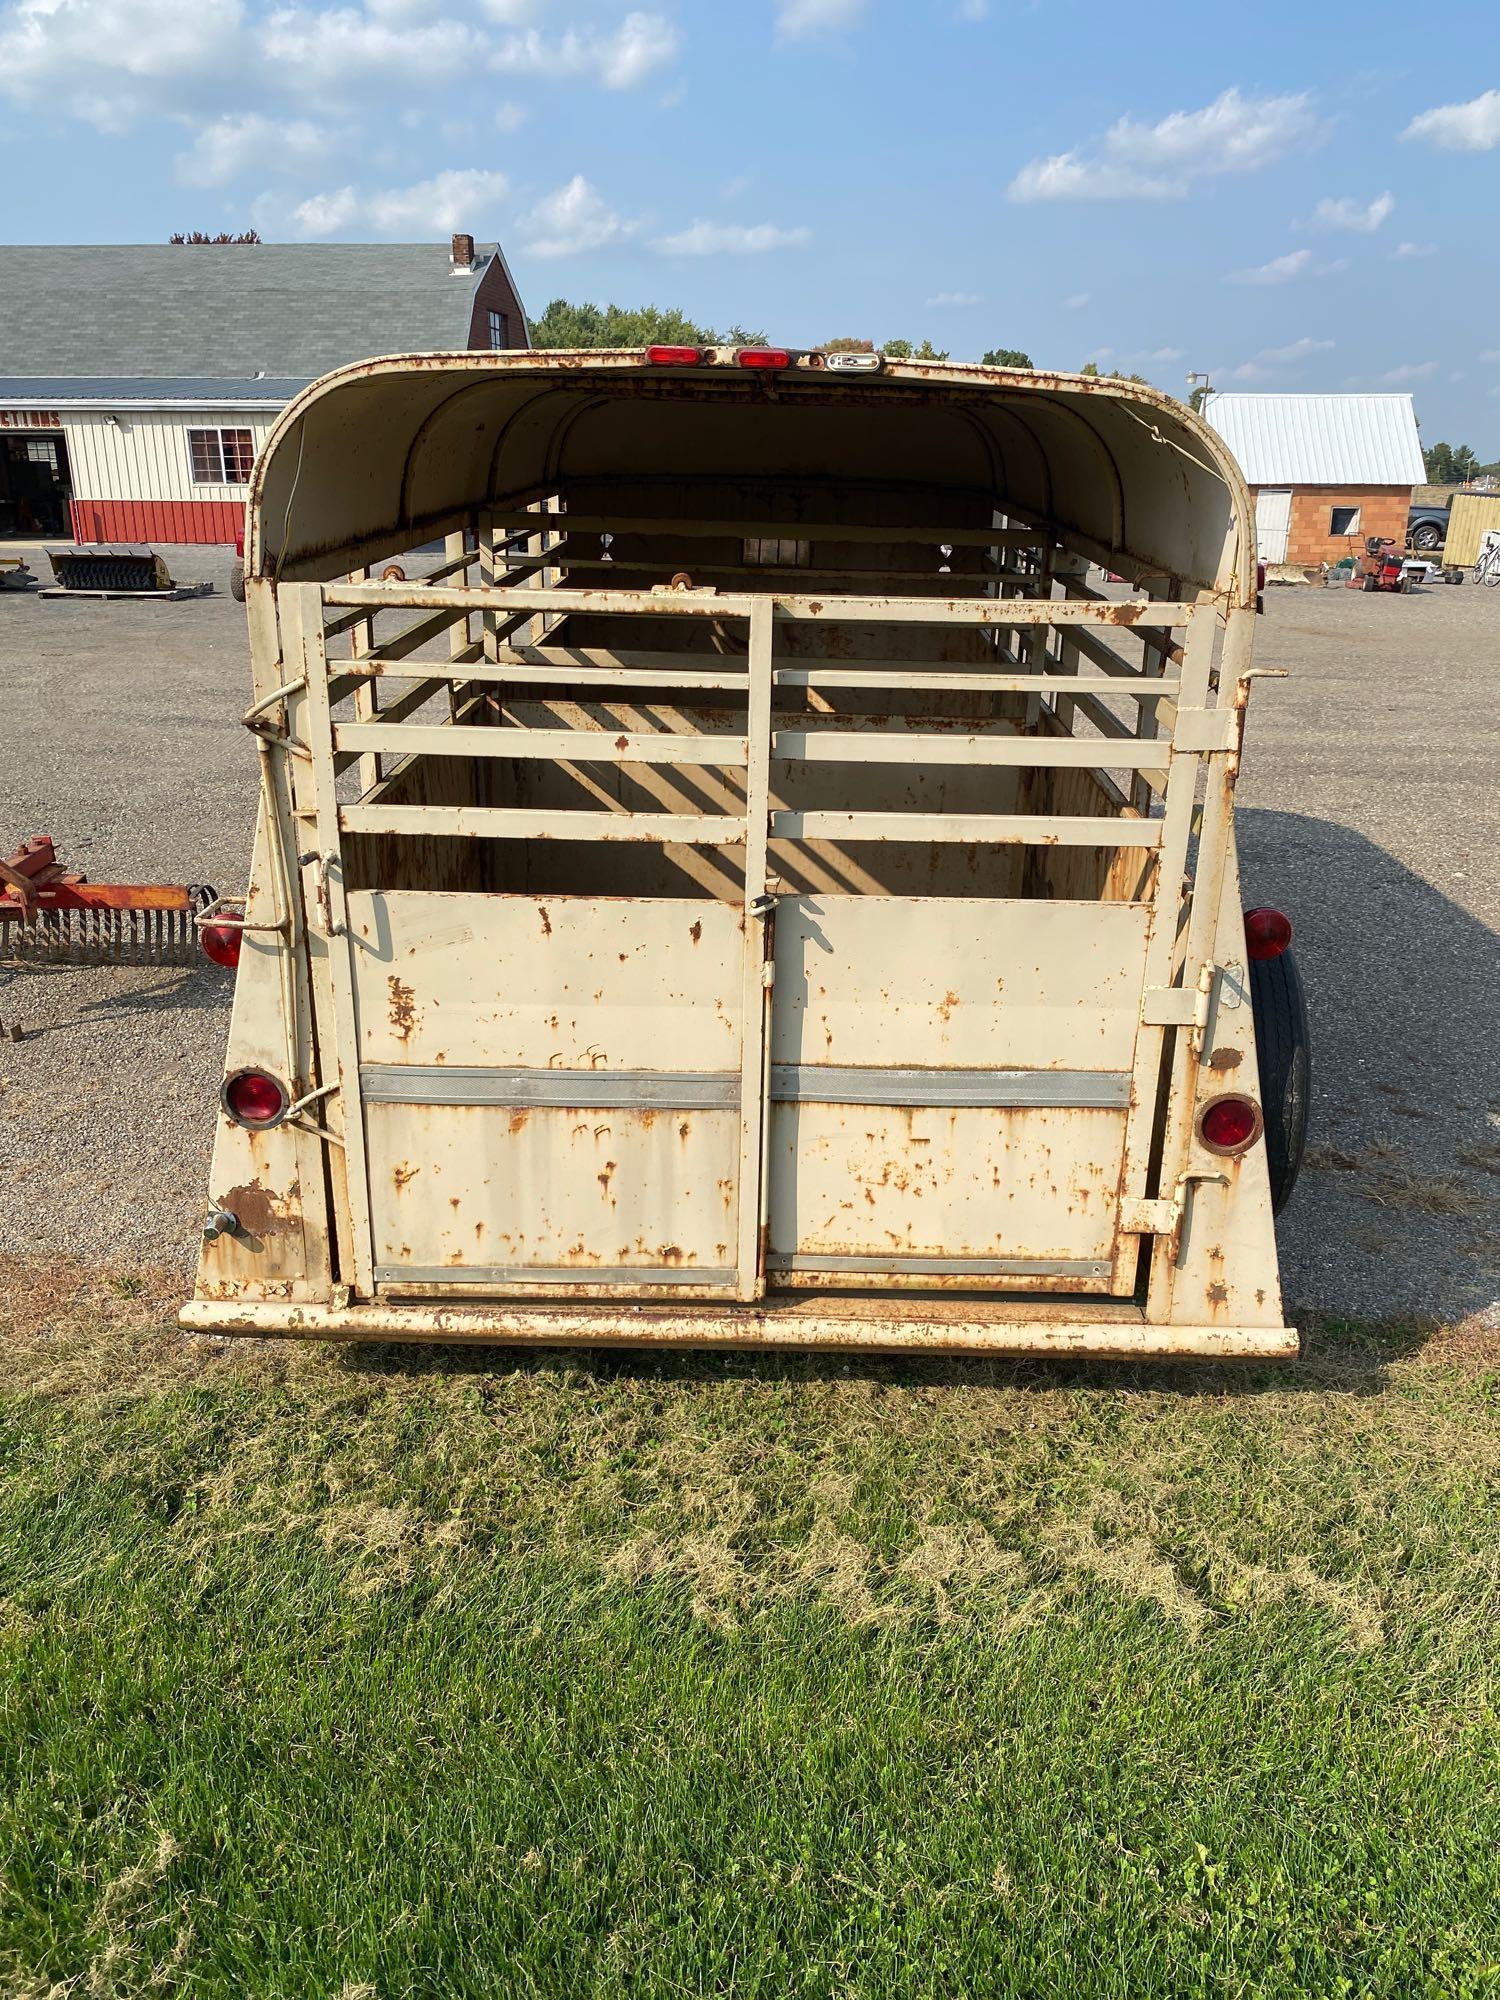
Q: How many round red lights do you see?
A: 4